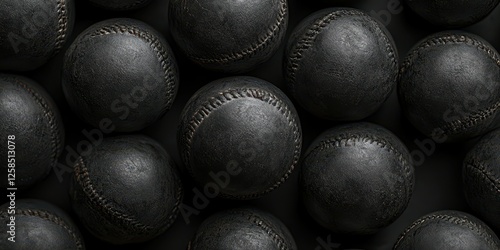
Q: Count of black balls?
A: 15